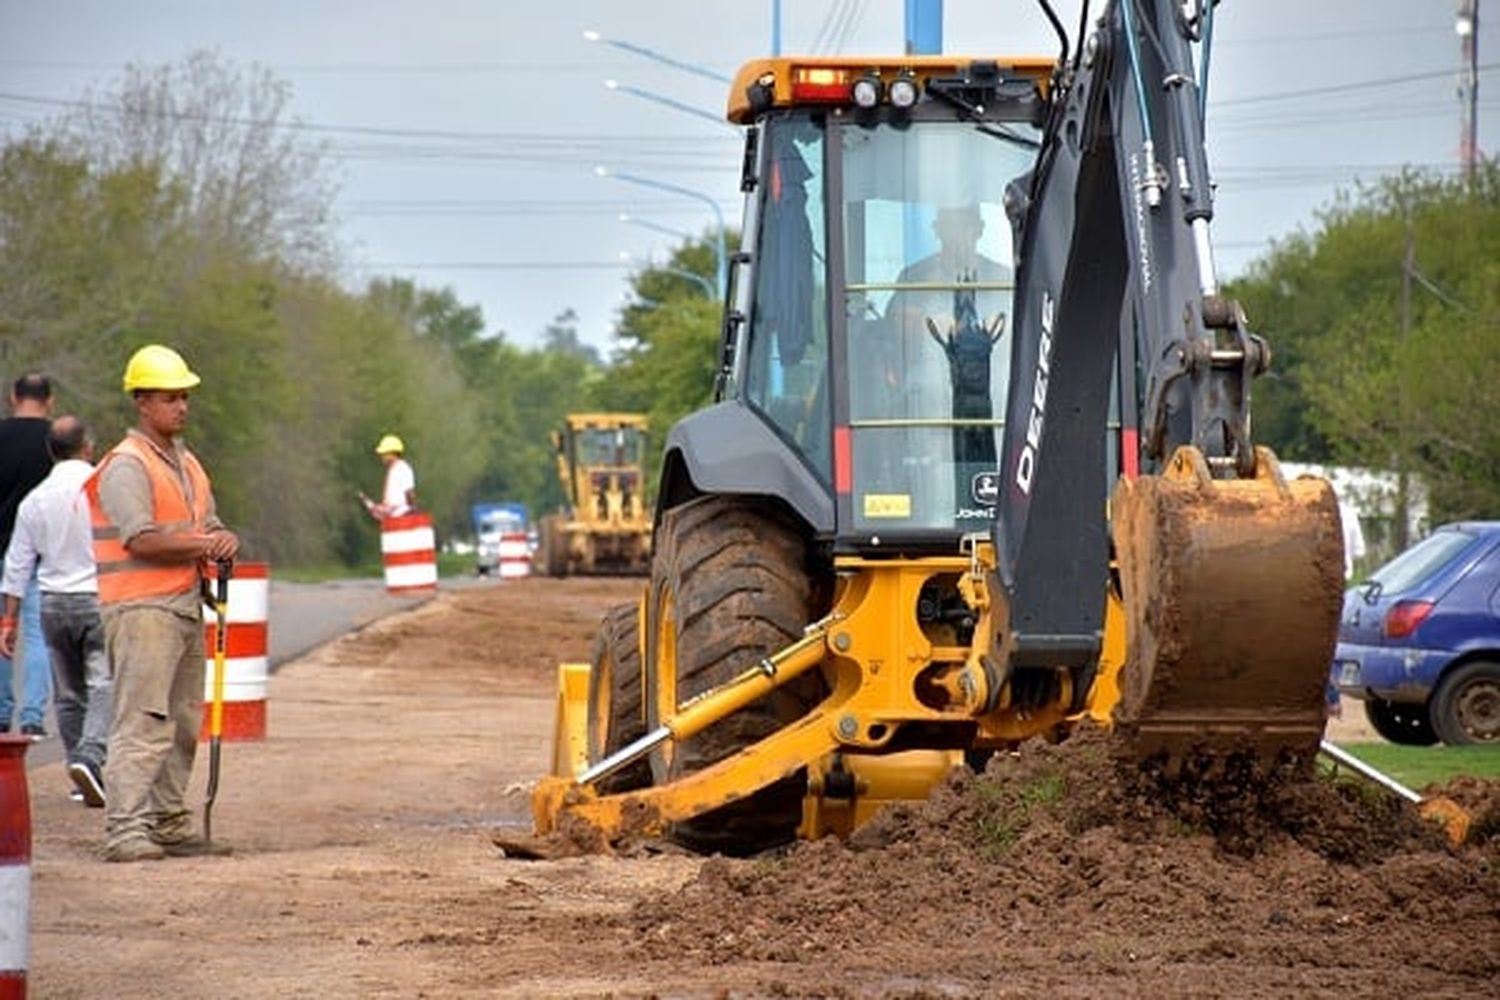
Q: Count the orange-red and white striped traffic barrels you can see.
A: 4